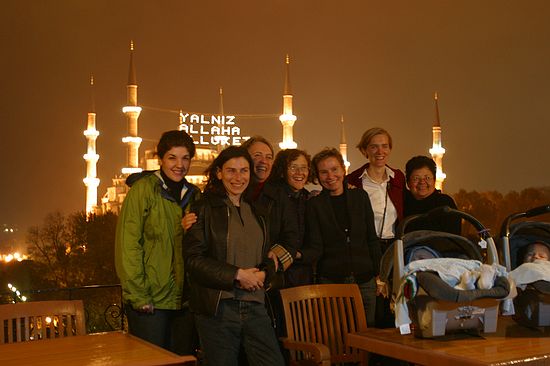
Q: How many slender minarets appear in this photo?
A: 6